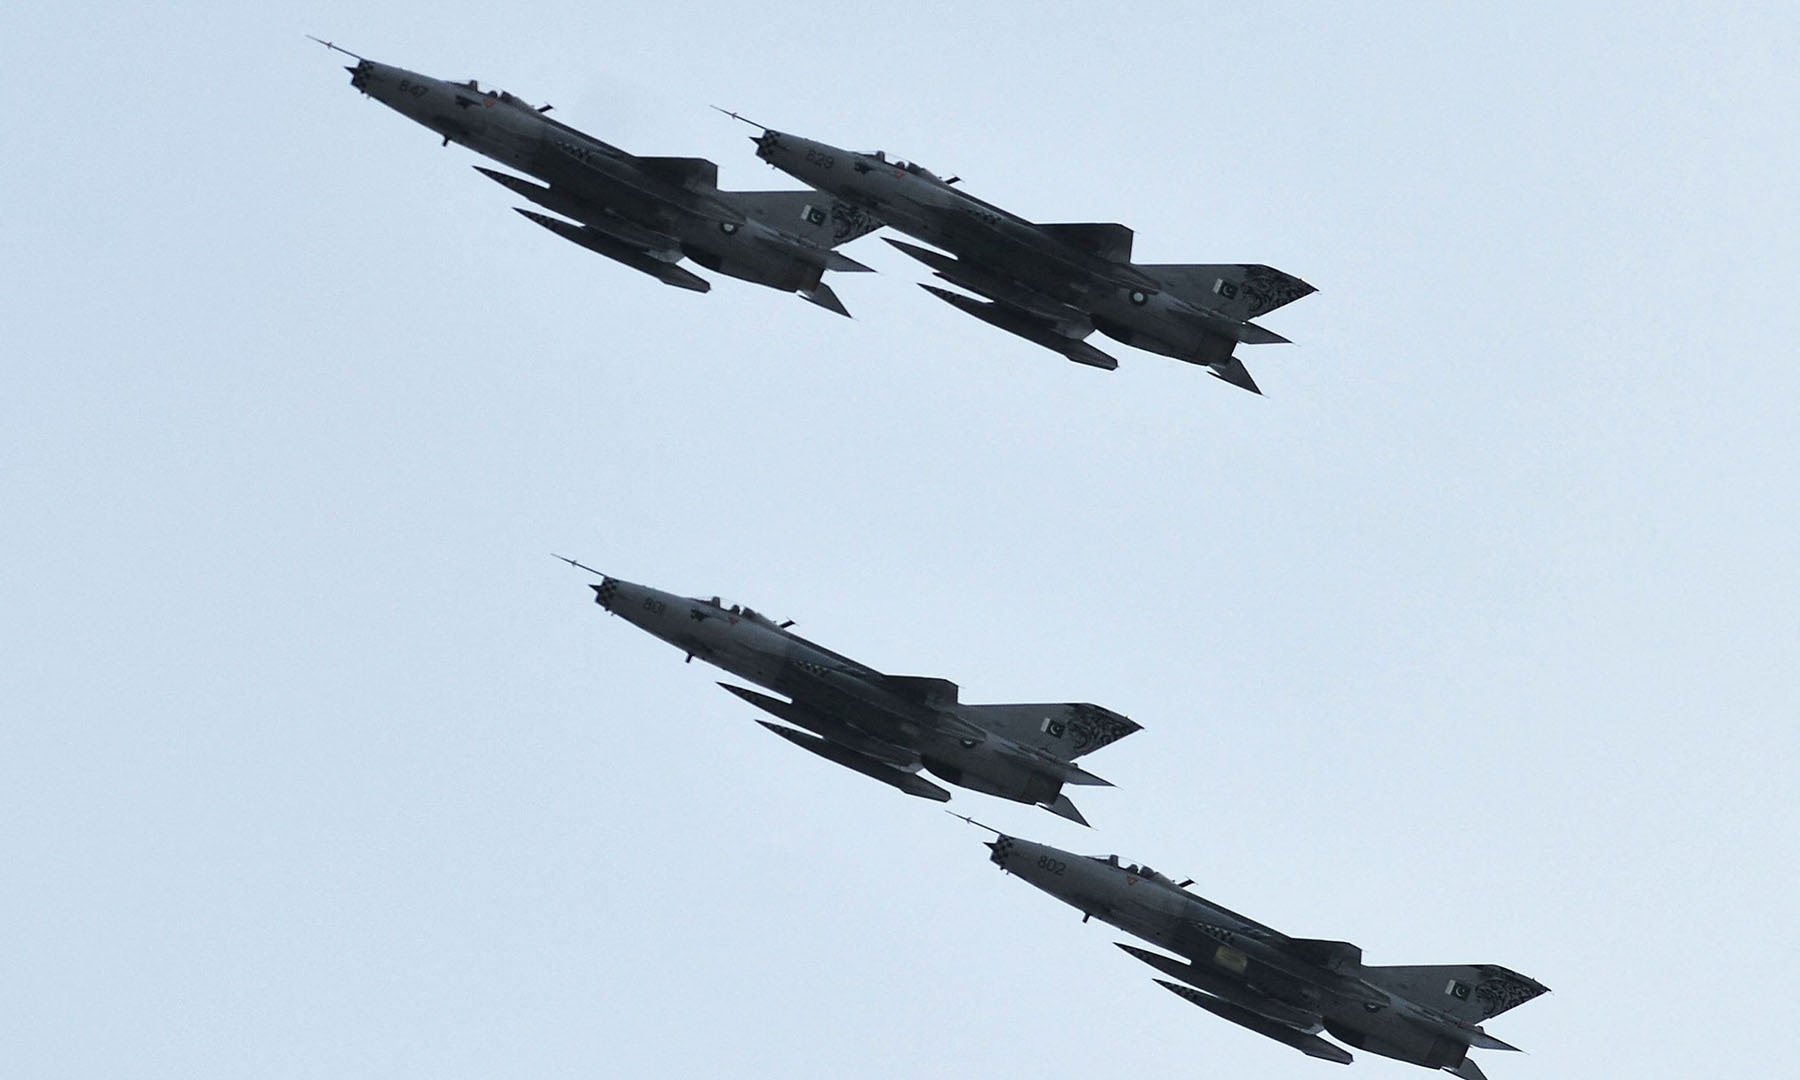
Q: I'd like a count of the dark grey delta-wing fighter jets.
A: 4